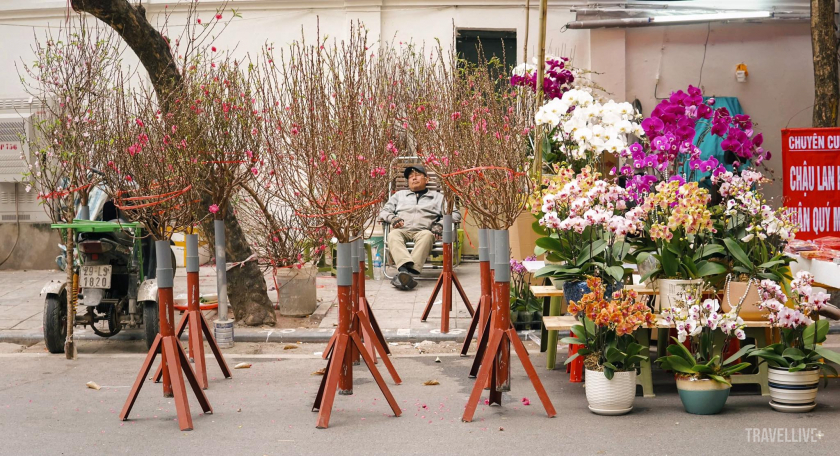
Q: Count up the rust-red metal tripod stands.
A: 9